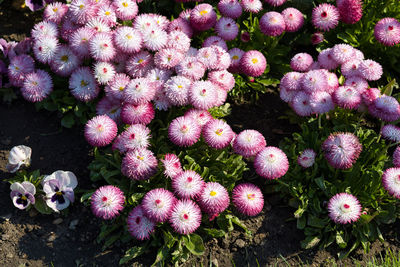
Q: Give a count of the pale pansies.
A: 3